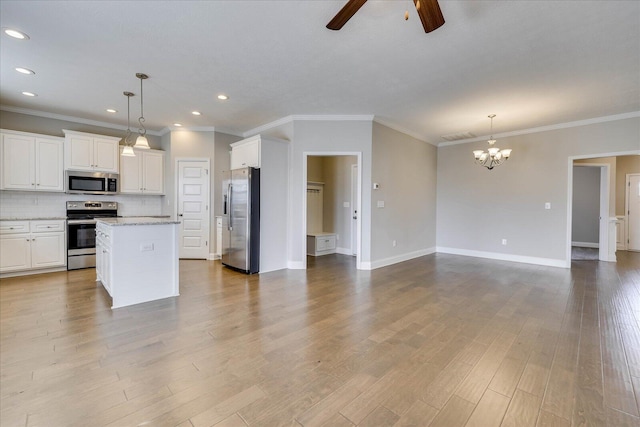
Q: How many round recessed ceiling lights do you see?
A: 7